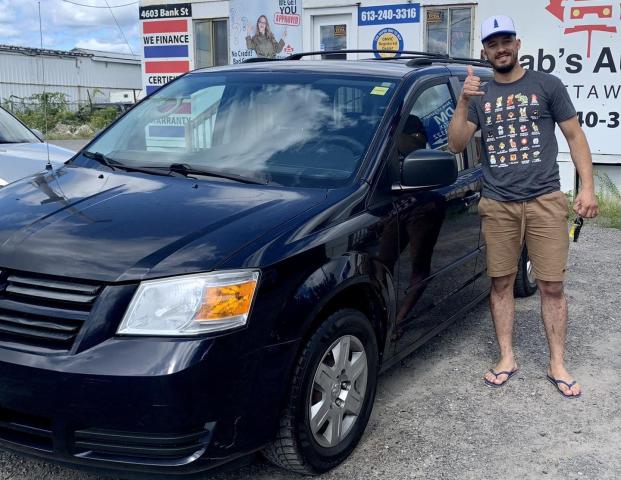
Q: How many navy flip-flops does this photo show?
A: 2